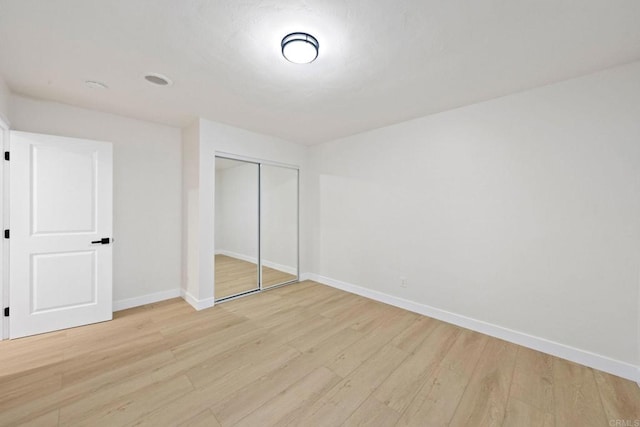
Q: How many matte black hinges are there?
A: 3